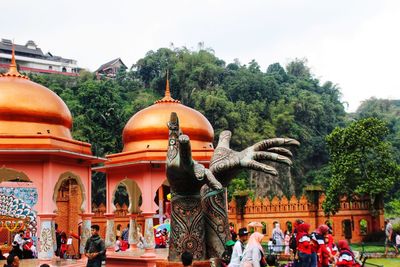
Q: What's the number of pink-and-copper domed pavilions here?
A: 2